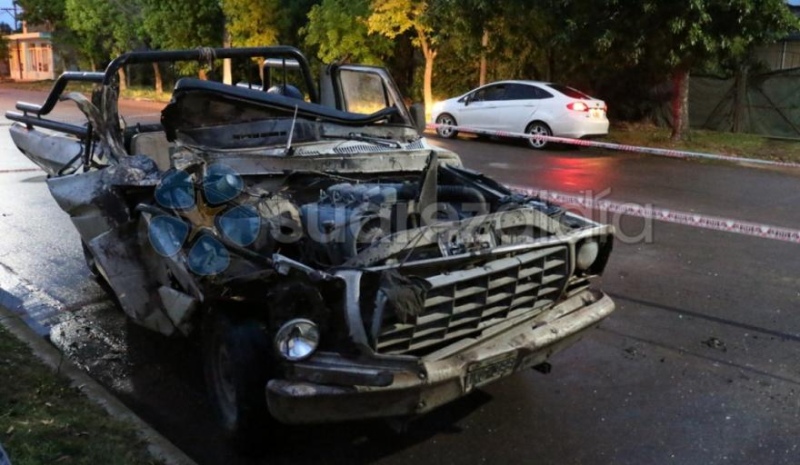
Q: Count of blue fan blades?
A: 5